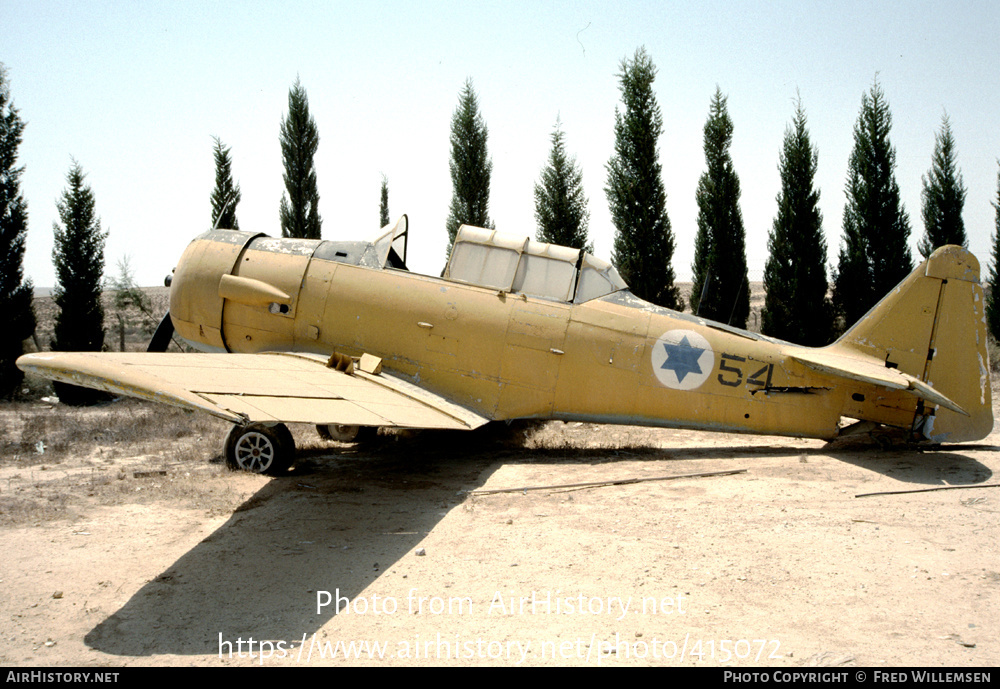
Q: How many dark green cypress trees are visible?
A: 13